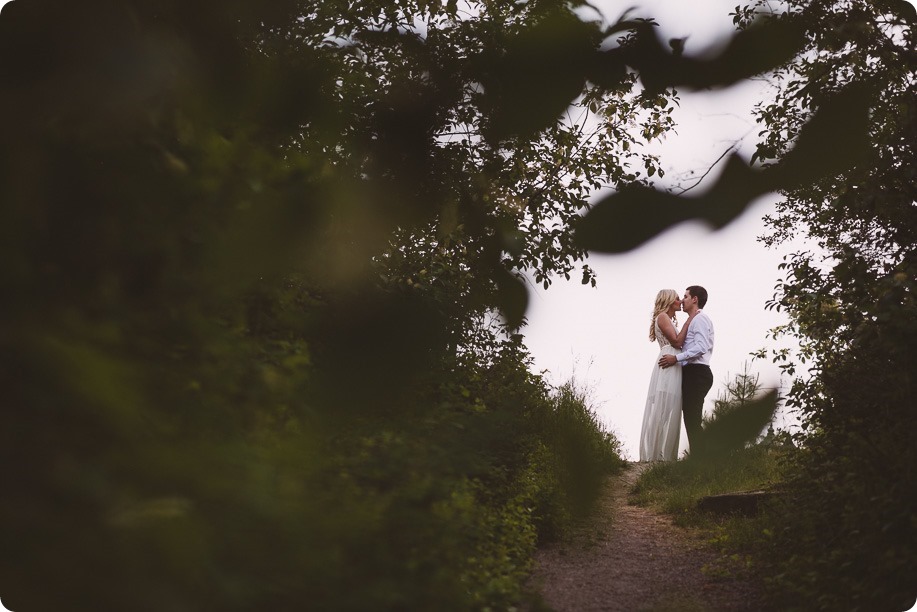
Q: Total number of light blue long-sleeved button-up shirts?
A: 1